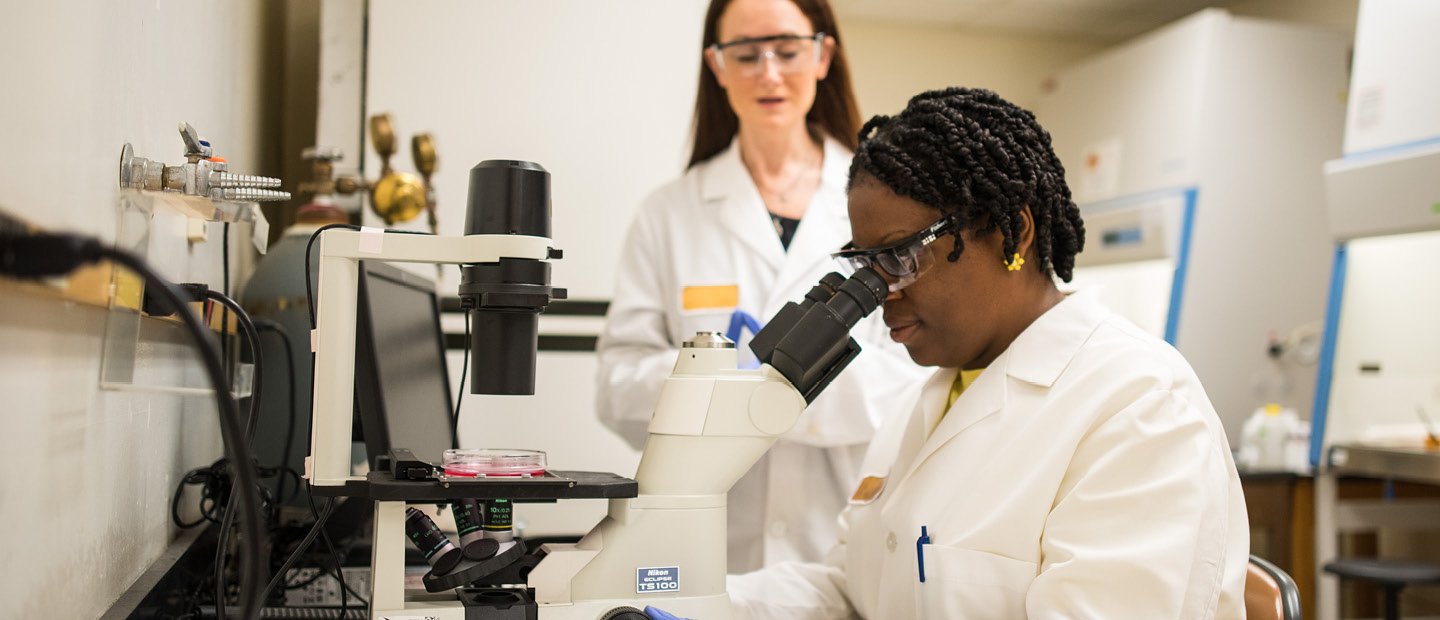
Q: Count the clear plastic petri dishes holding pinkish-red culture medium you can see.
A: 1